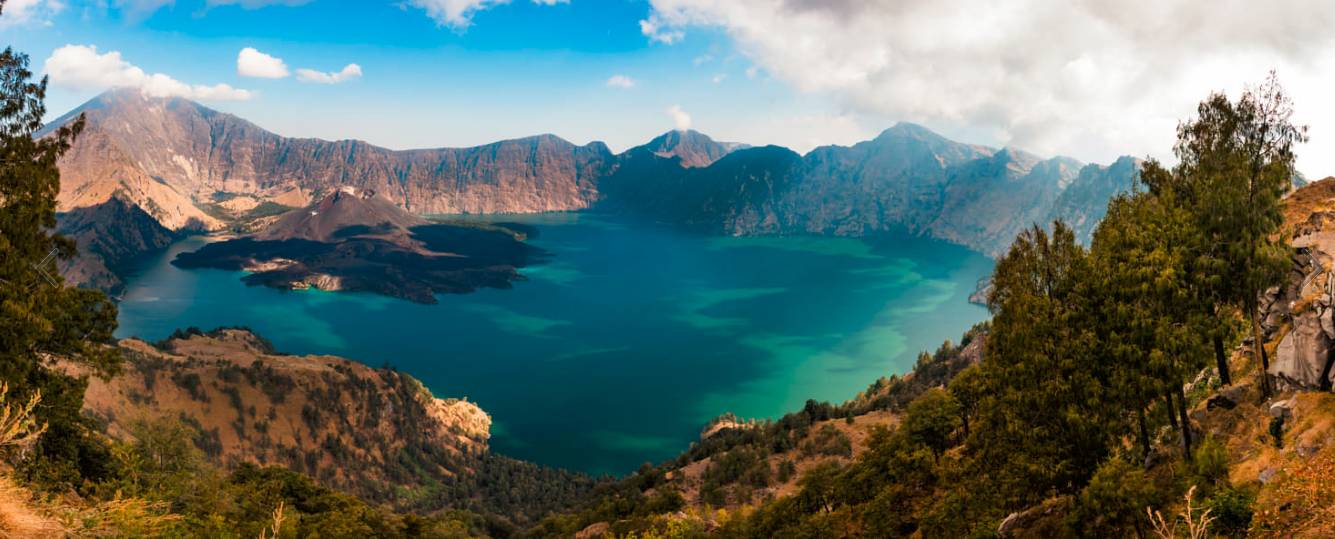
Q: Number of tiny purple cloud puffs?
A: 0